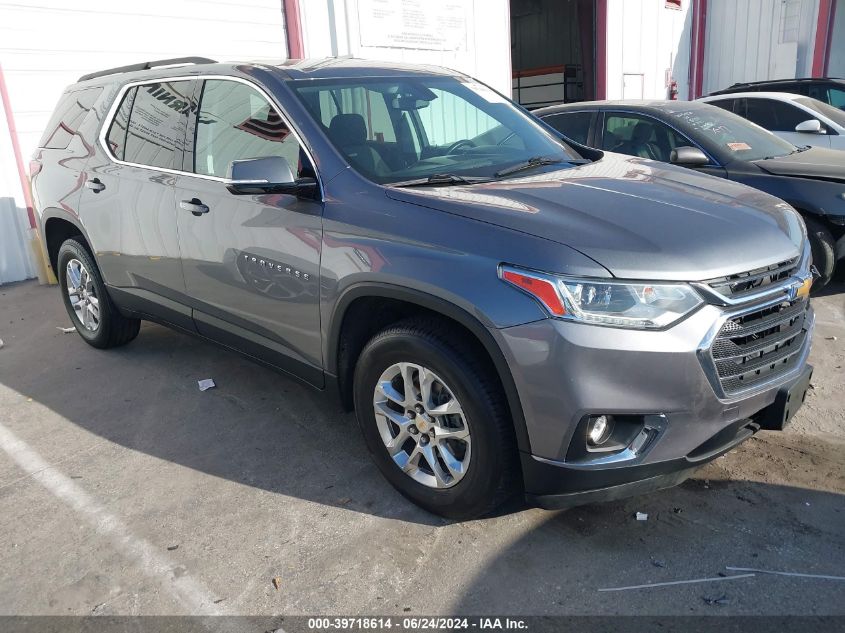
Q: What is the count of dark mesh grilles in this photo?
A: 2